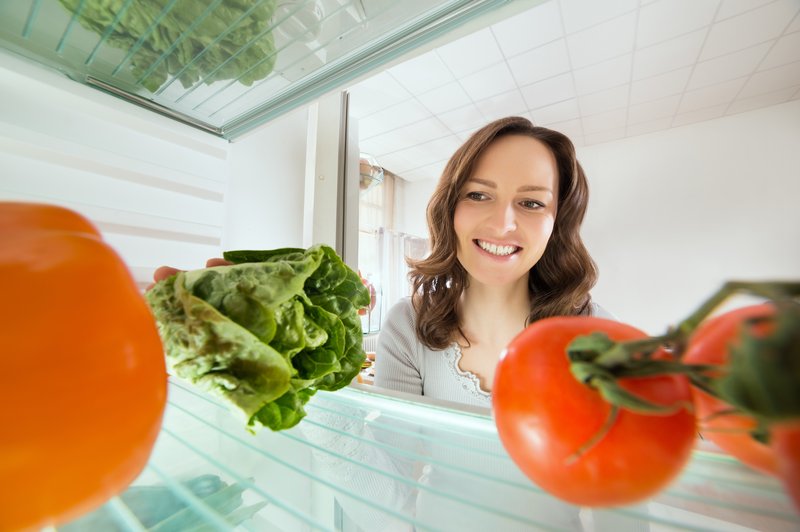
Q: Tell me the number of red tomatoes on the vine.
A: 3